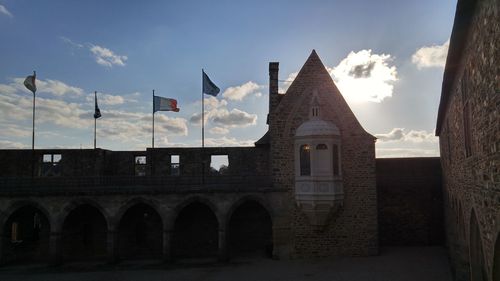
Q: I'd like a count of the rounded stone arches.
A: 5